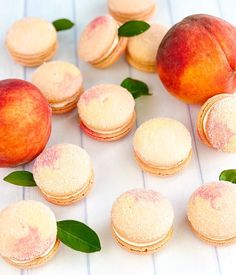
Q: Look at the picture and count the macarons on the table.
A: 12